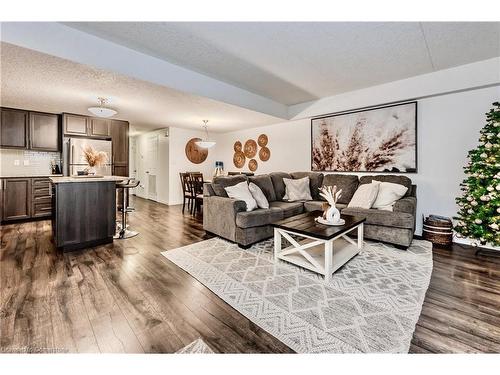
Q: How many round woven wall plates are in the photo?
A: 6